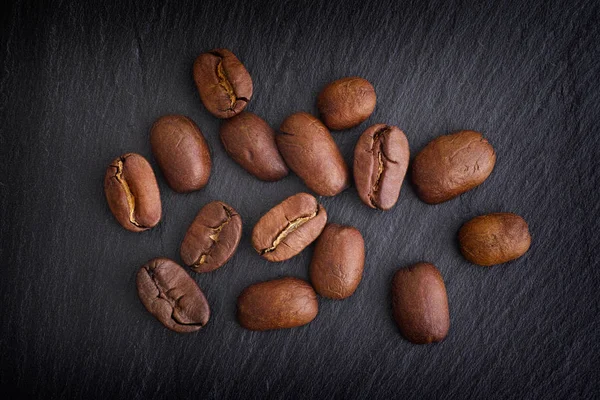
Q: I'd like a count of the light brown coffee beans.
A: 15